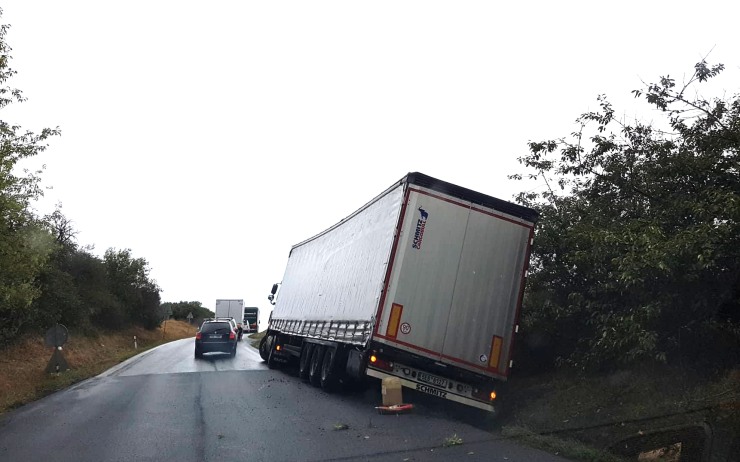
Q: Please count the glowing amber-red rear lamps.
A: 2